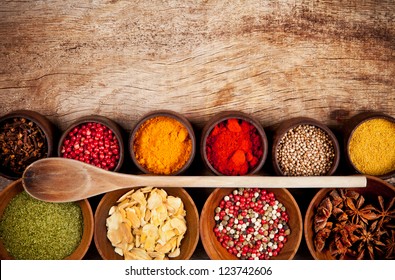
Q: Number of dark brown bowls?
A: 6